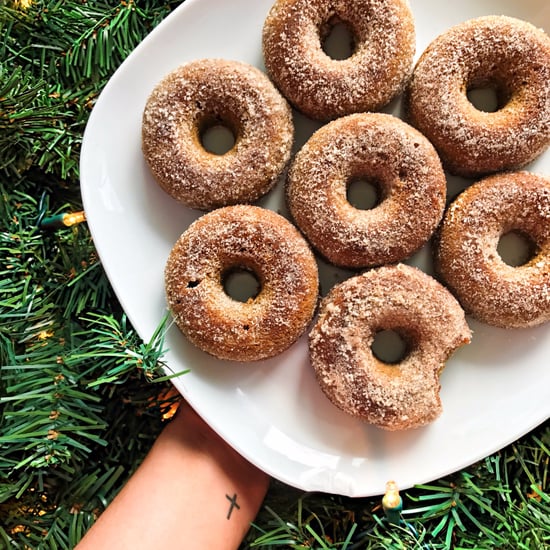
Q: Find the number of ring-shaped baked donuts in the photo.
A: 7